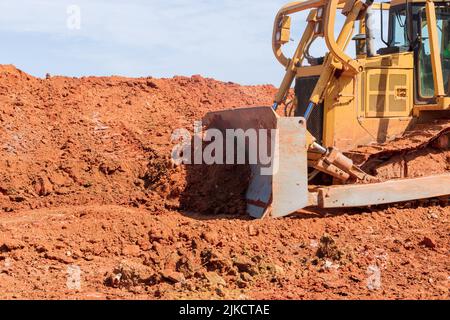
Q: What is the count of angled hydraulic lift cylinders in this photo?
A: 2